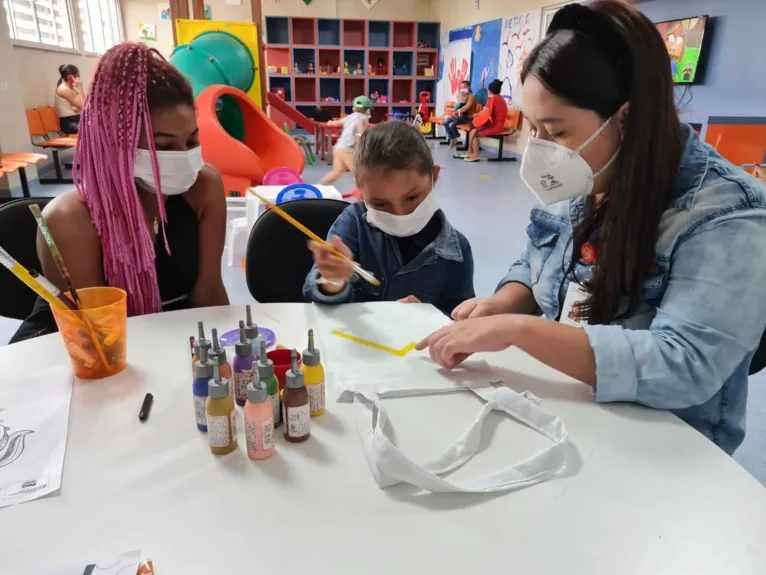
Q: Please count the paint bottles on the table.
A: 10